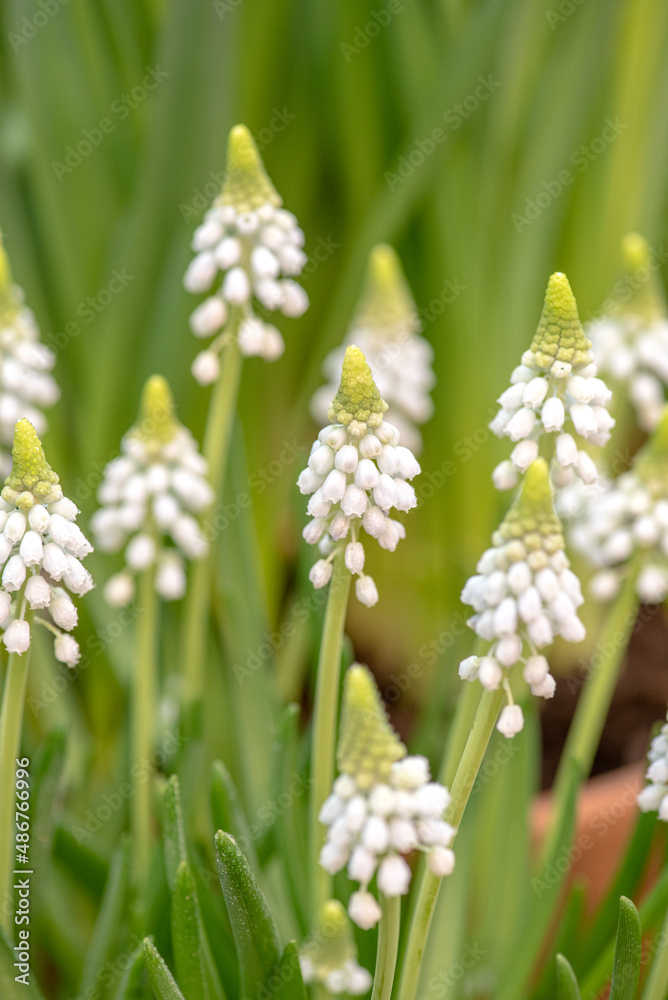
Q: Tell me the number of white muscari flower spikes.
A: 13